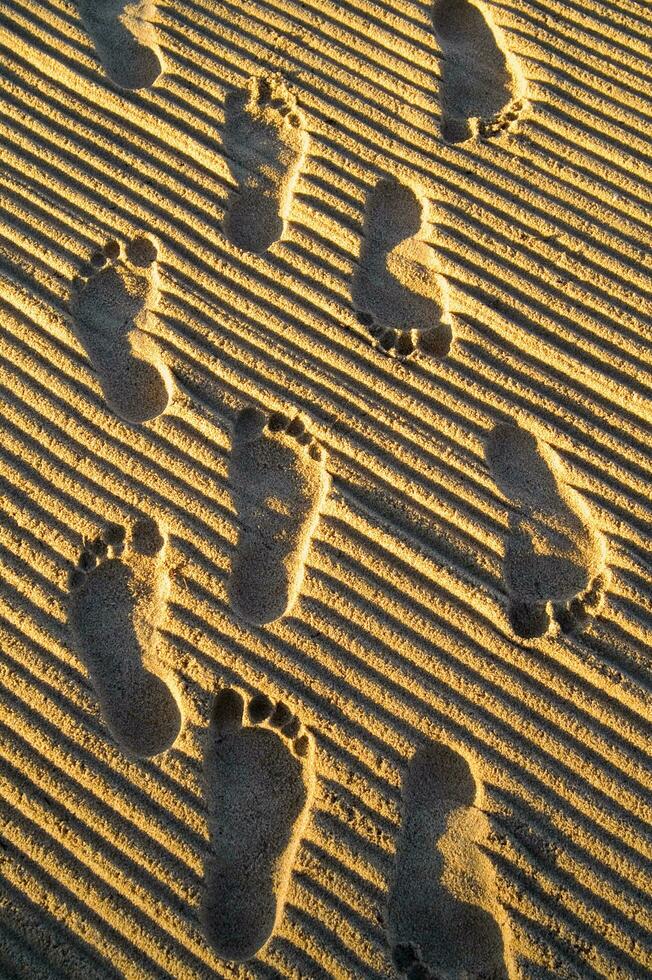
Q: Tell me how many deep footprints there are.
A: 10